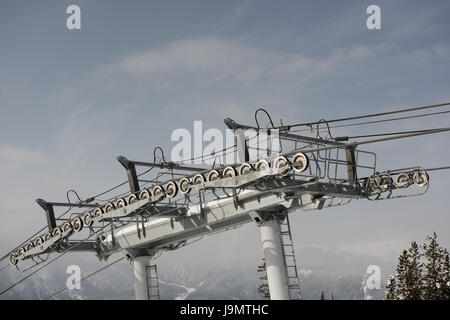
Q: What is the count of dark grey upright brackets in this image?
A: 4